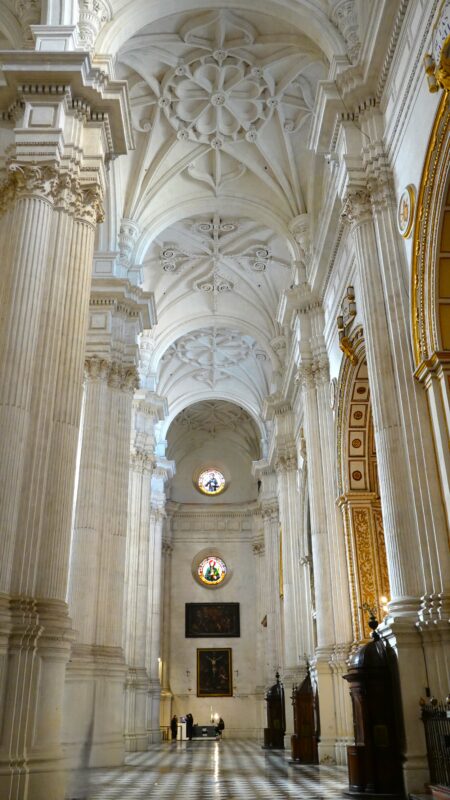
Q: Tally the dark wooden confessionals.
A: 3